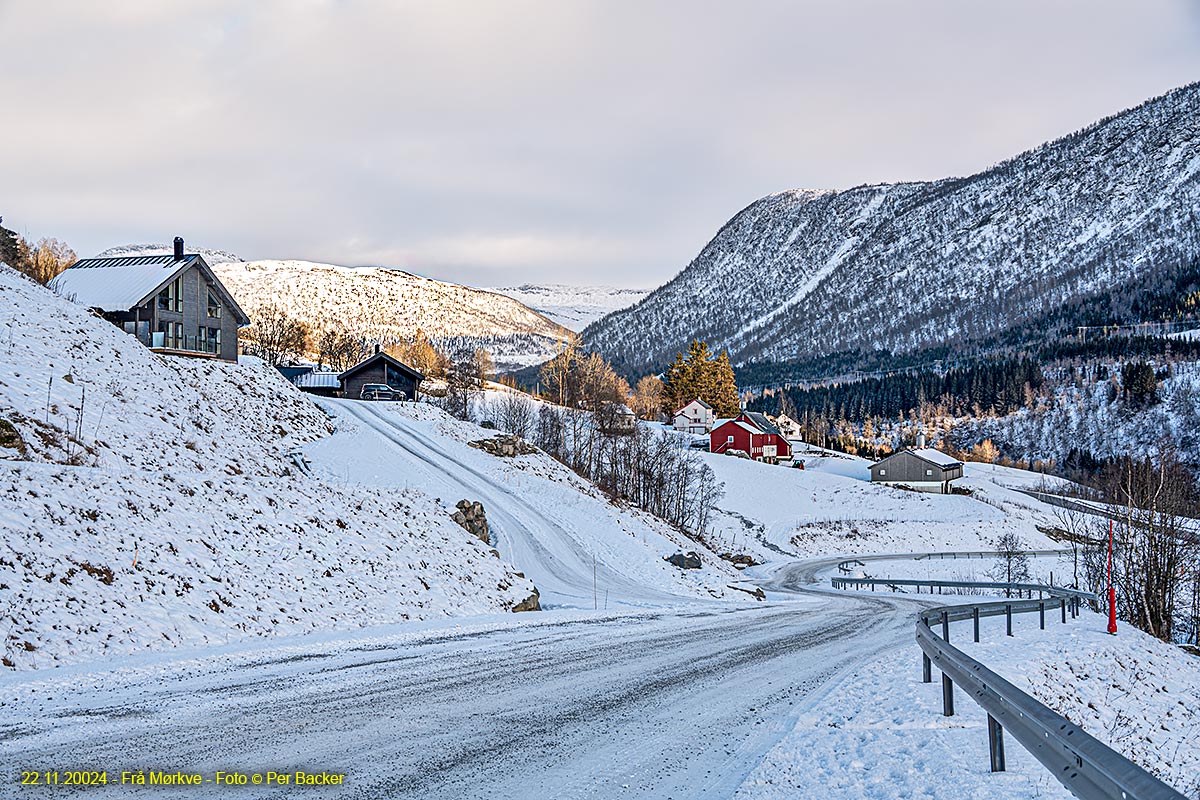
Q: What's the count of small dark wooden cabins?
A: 1